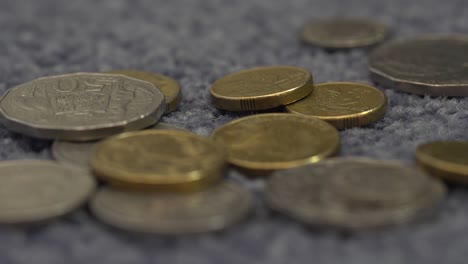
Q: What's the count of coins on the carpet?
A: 13